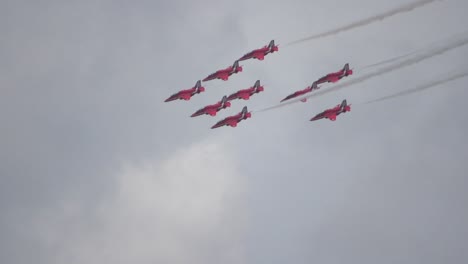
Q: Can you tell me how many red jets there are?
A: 9